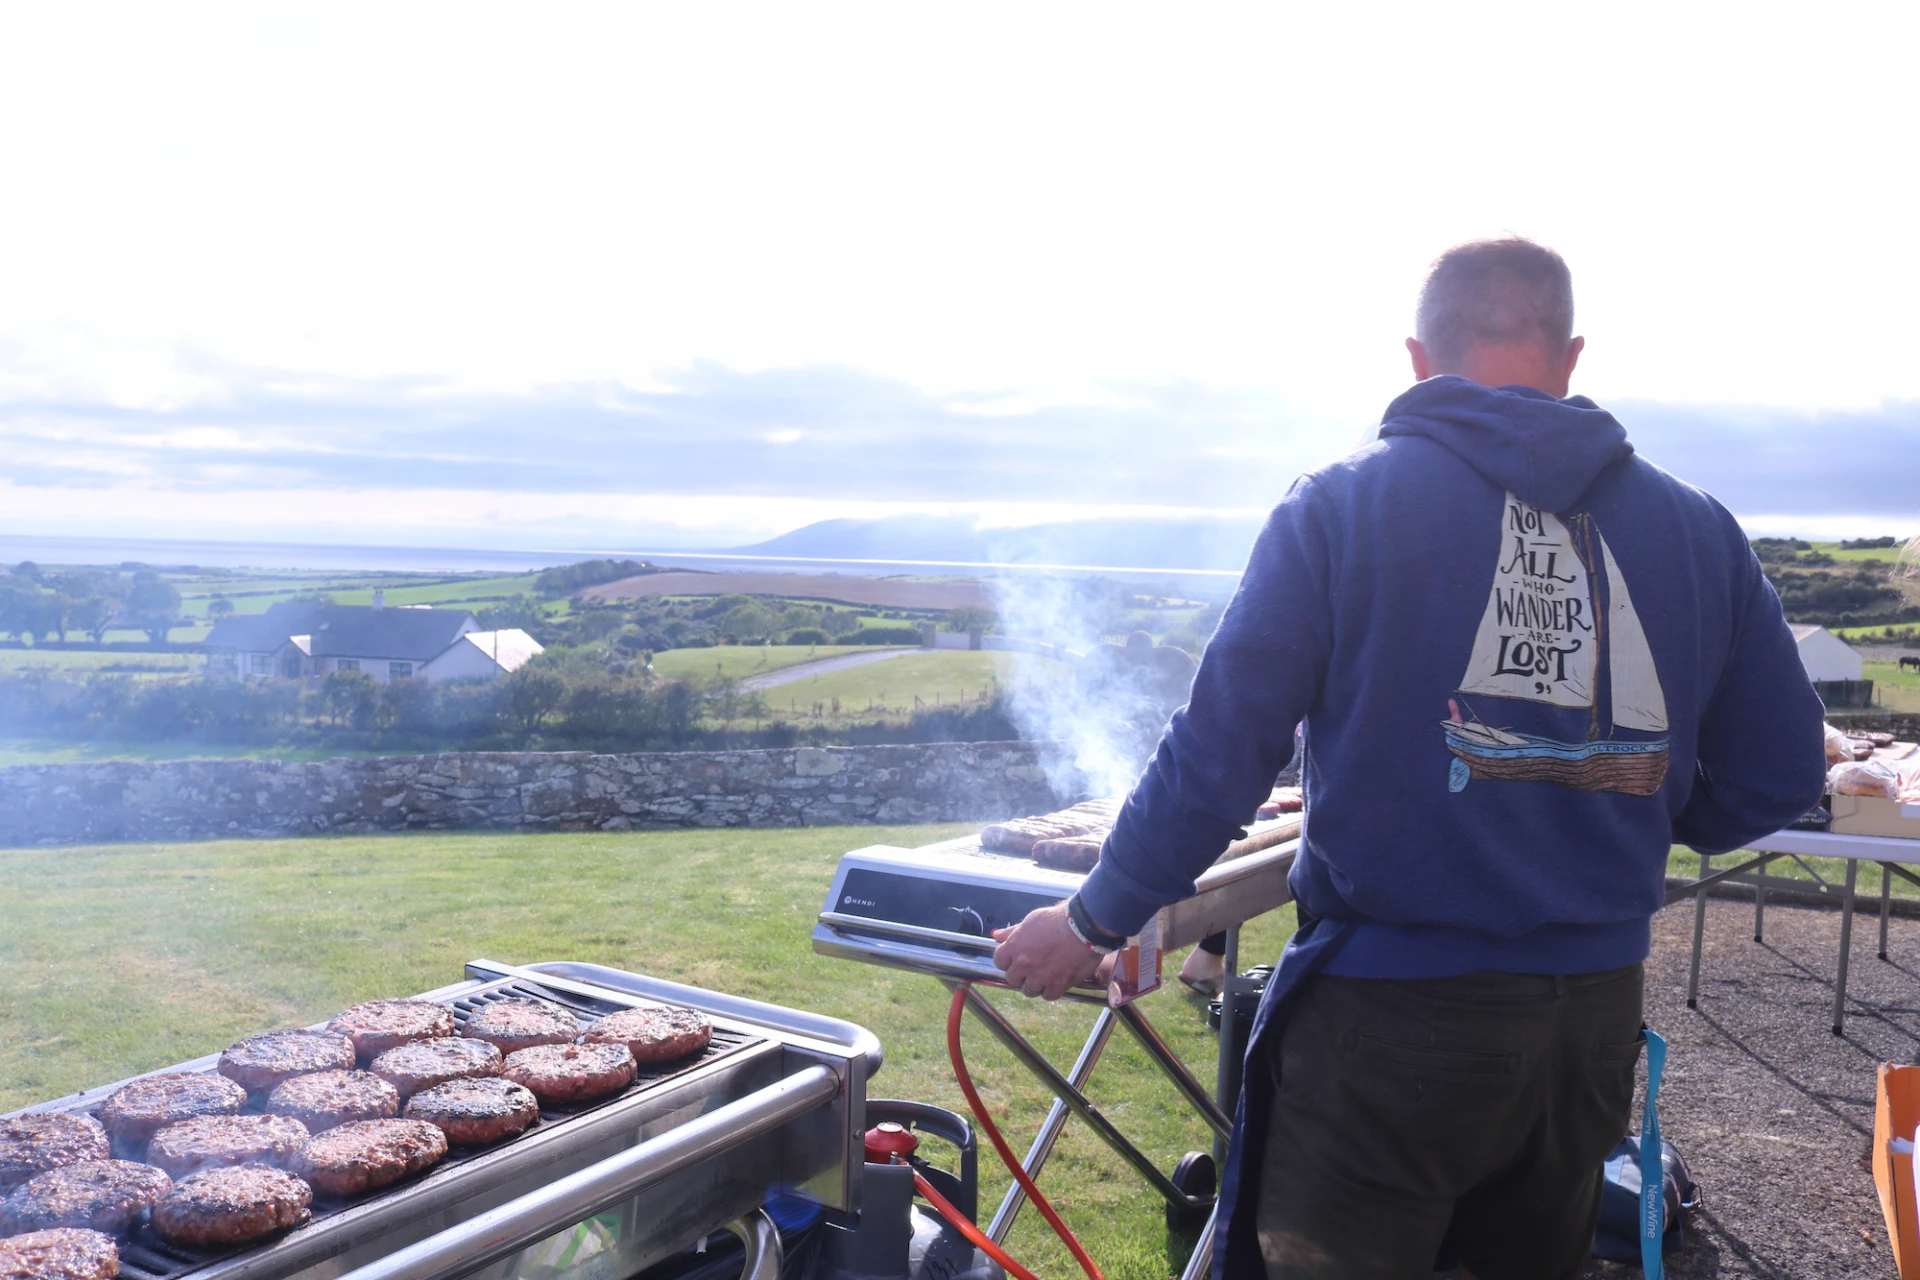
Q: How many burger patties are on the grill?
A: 15